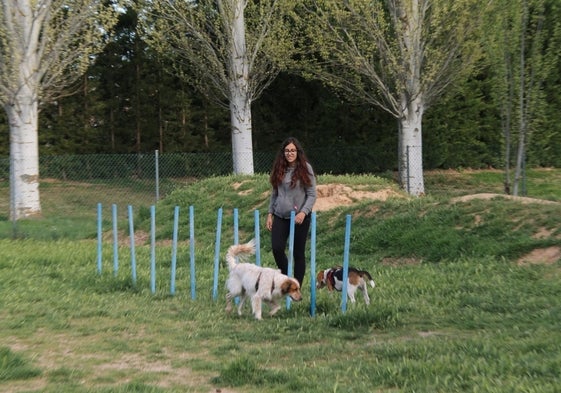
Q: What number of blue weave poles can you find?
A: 12